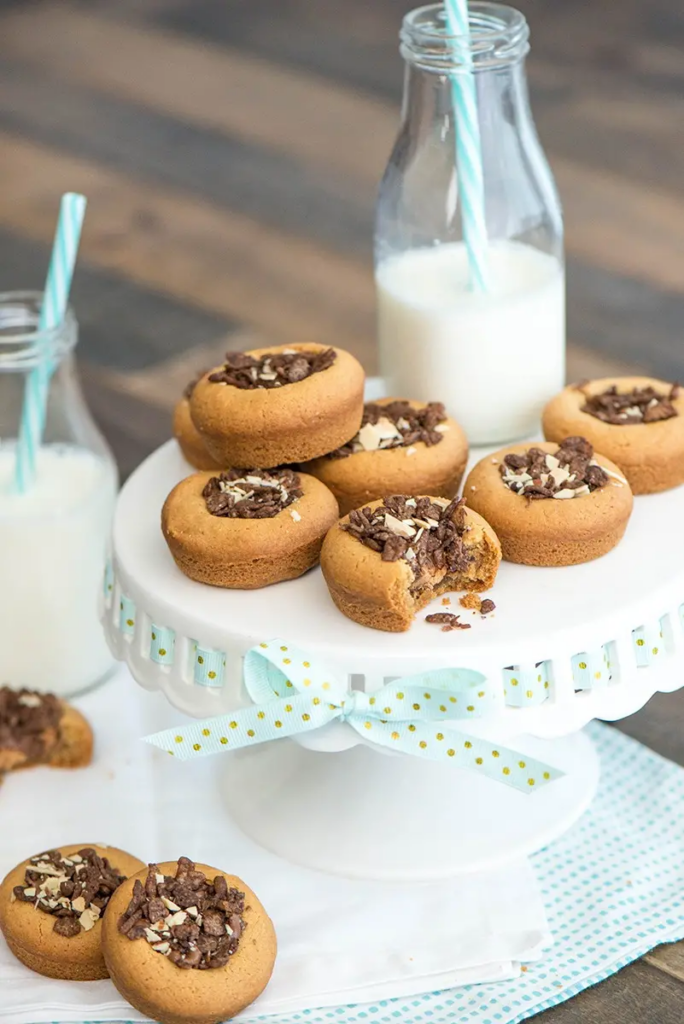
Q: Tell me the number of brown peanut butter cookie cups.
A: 10